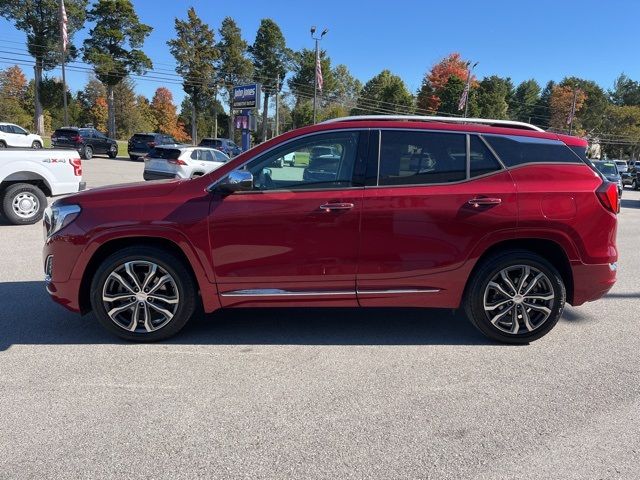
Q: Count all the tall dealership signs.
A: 1